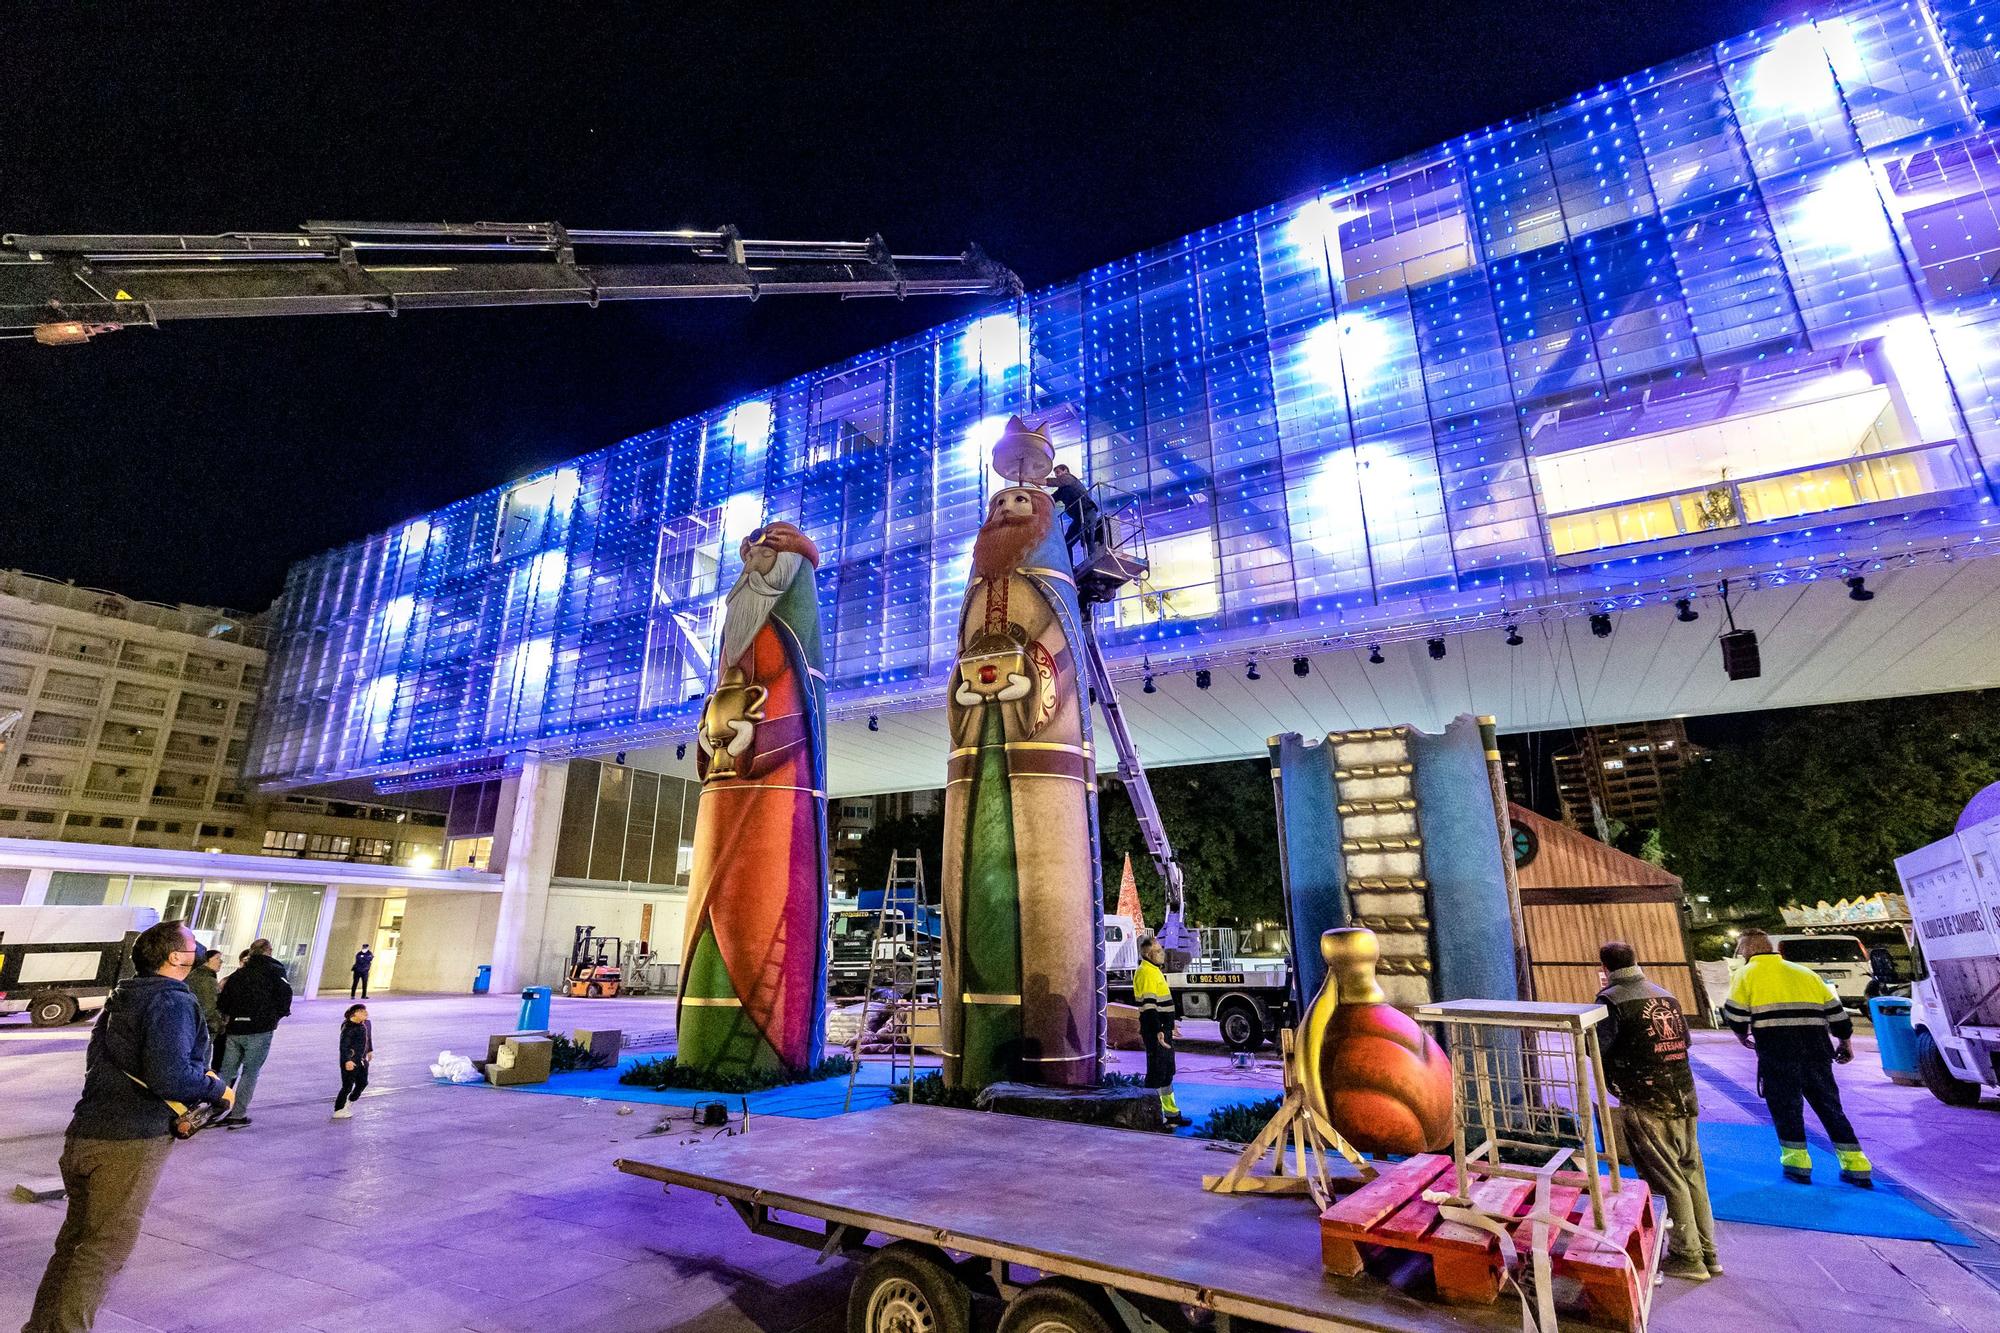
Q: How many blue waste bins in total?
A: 3